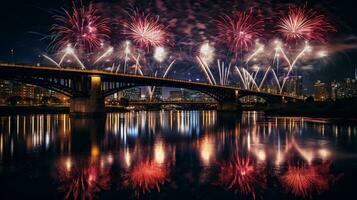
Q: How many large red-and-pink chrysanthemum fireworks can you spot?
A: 4